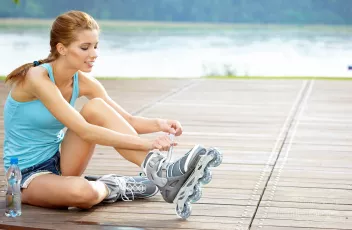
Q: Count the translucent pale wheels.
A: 4